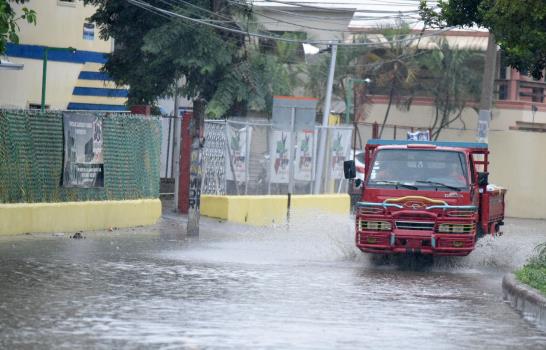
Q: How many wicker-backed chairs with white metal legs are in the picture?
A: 0